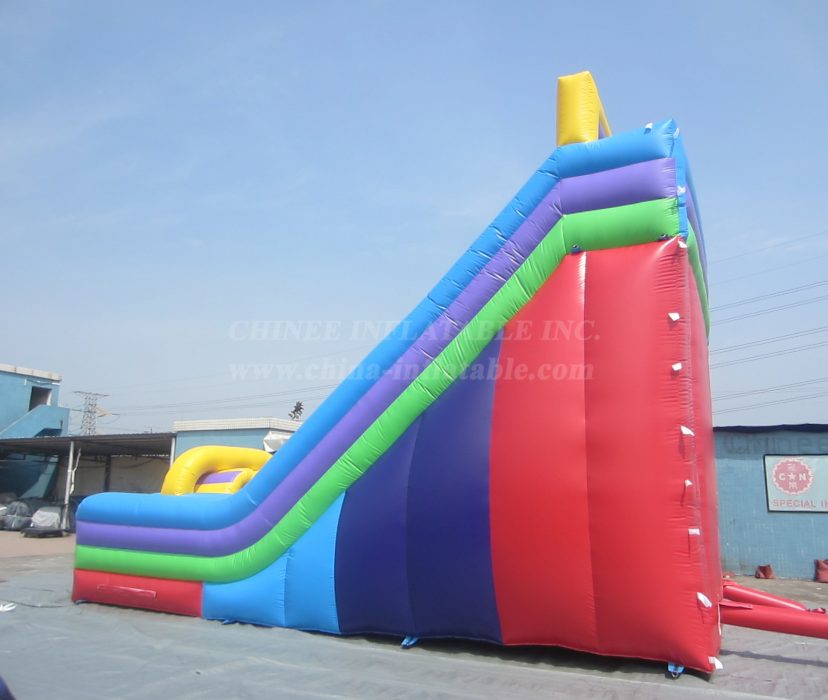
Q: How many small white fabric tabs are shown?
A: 11